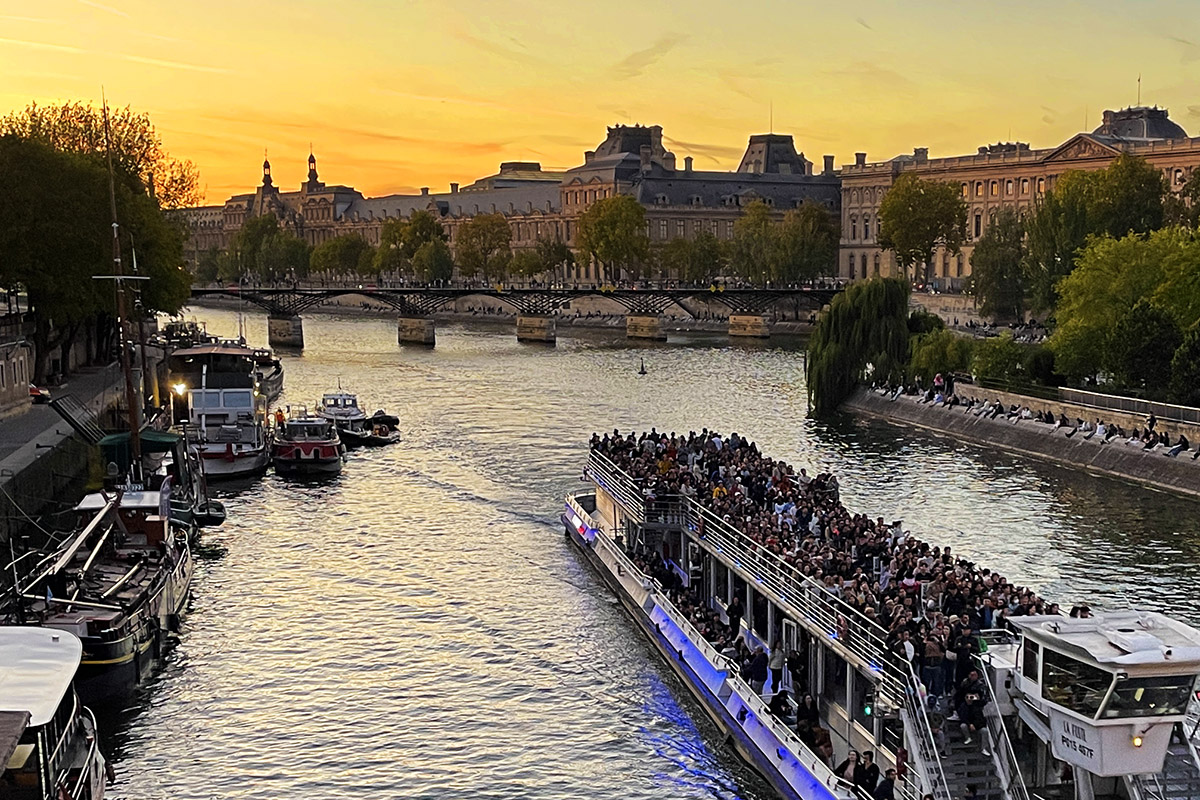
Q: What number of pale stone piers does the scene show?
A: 5